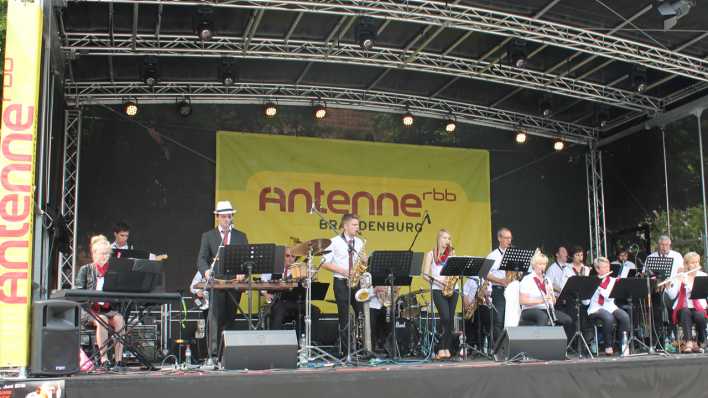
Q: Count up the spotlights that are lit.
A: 7